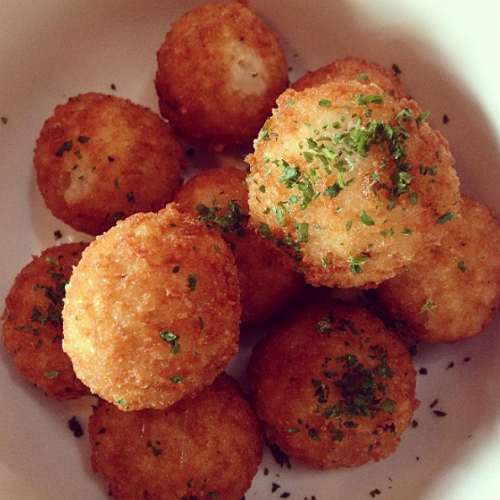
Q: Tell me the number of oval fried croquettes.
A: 10